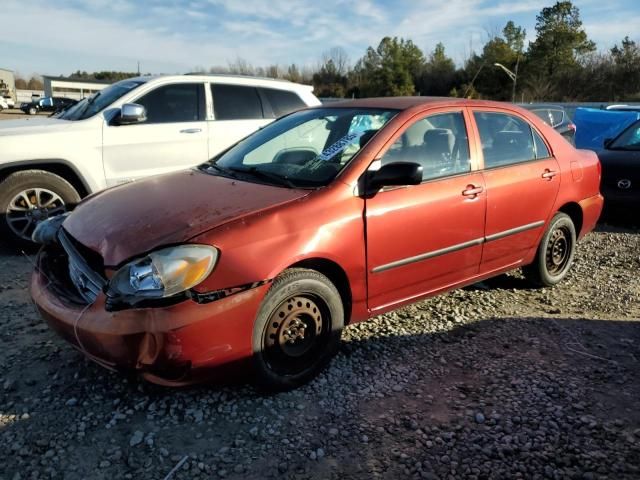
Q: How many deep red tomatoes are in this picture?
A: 0